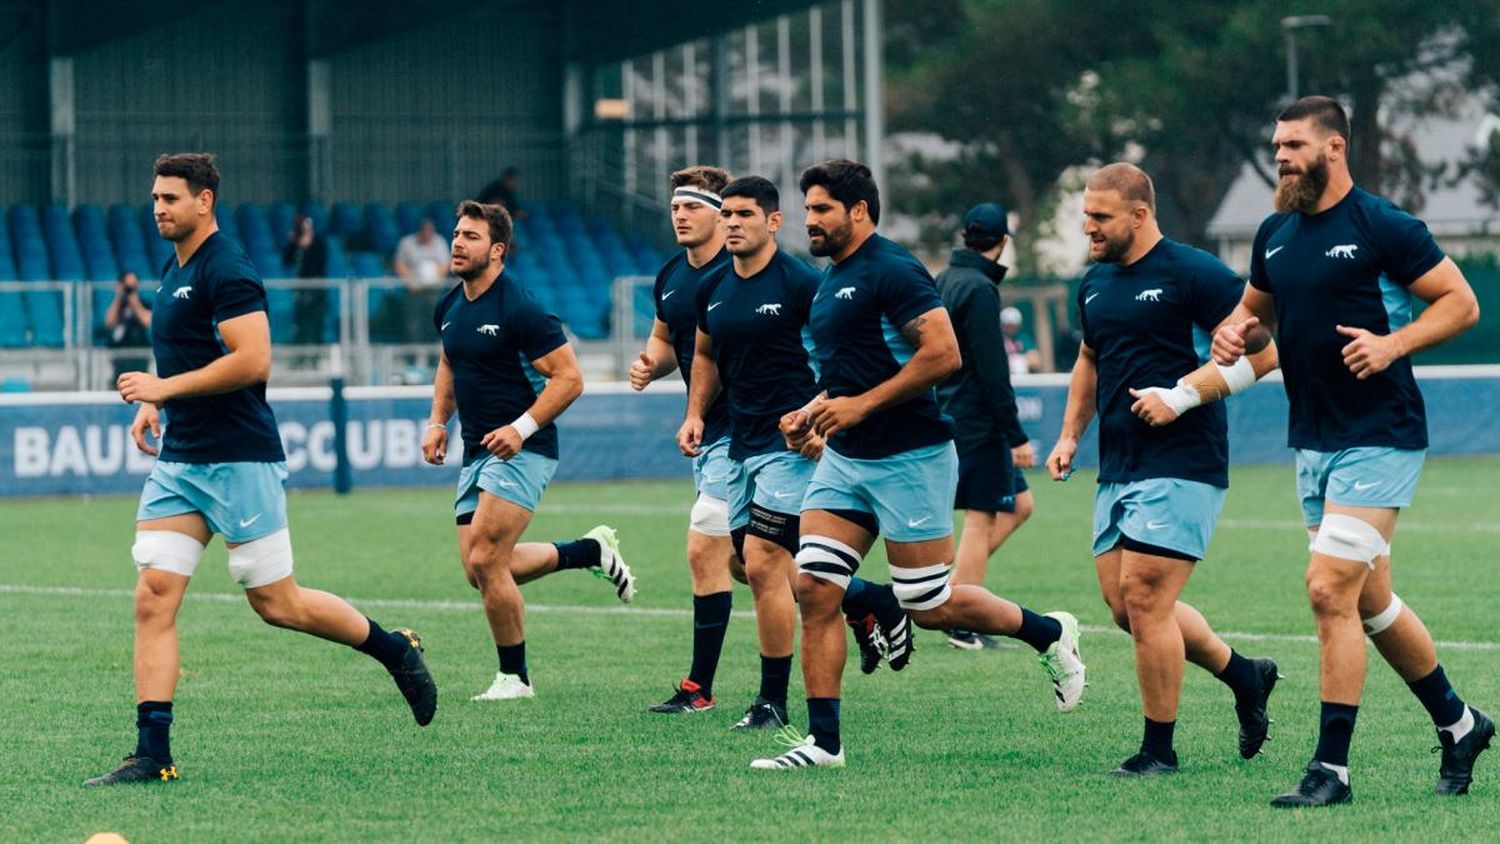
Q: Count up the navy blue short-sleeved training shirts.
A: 7